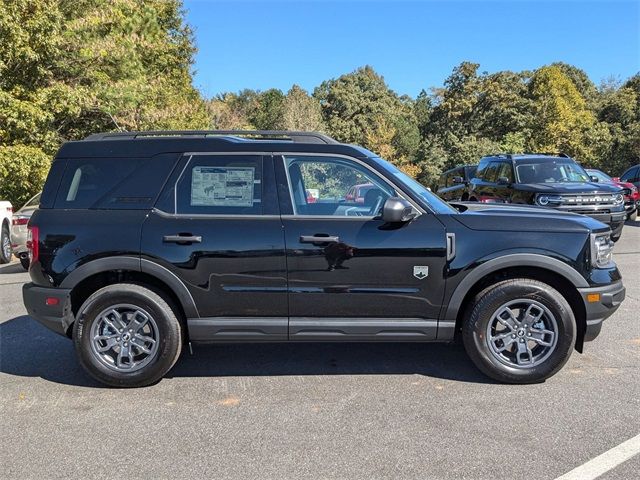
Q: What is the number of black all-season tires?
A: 2